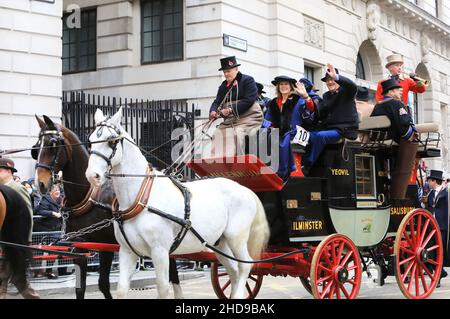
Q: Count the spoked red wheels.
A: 3